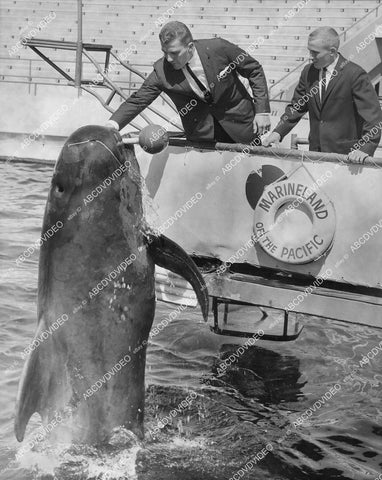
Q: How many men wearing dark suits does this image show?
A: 2